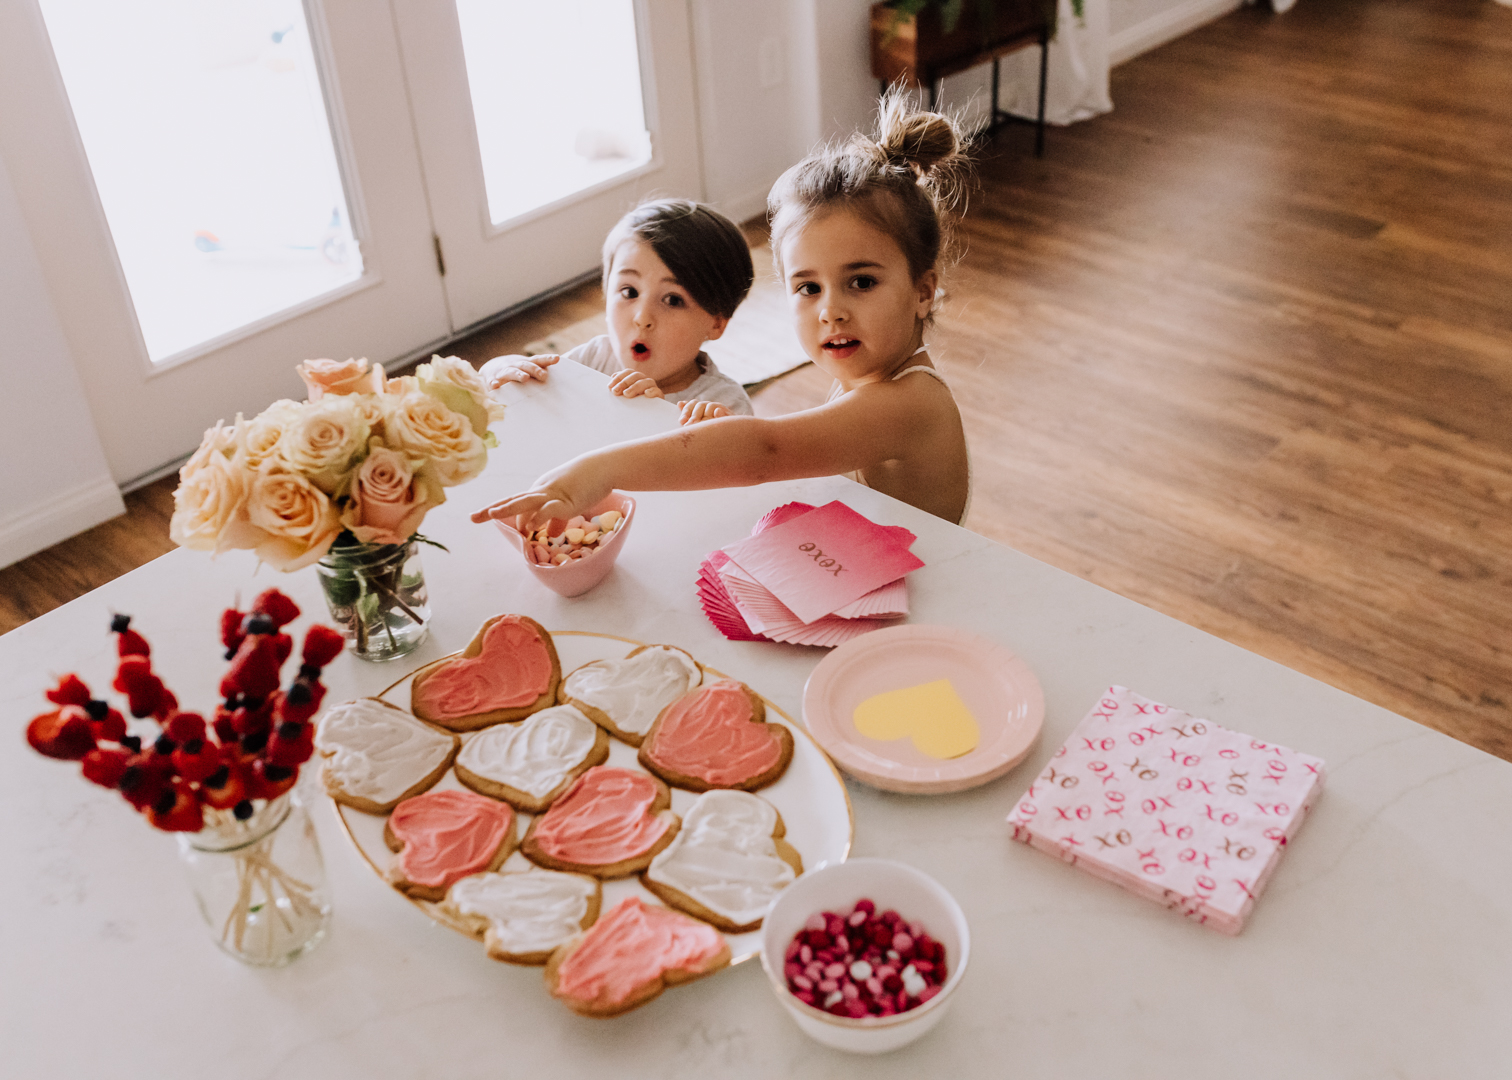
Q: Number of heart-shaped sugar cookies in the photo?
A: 10